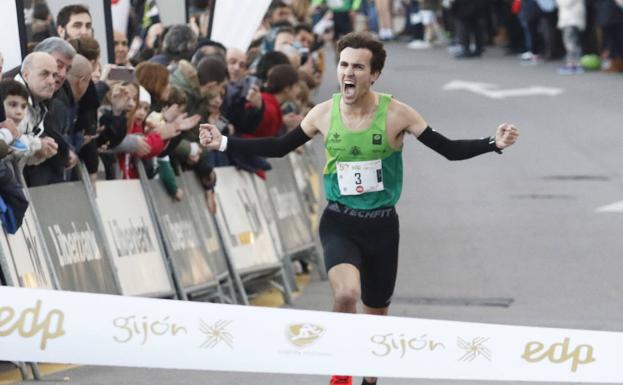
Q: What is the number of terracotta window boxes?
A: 0